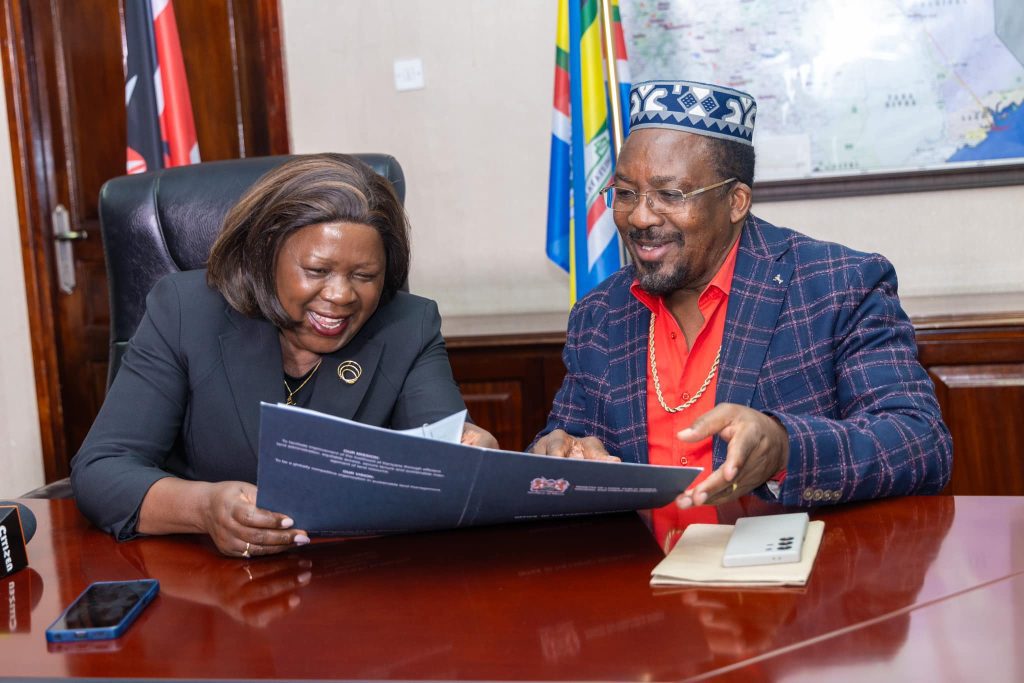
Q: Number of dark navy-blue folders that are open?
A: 1